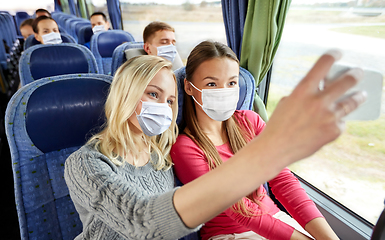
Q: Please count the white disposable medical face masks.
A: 5